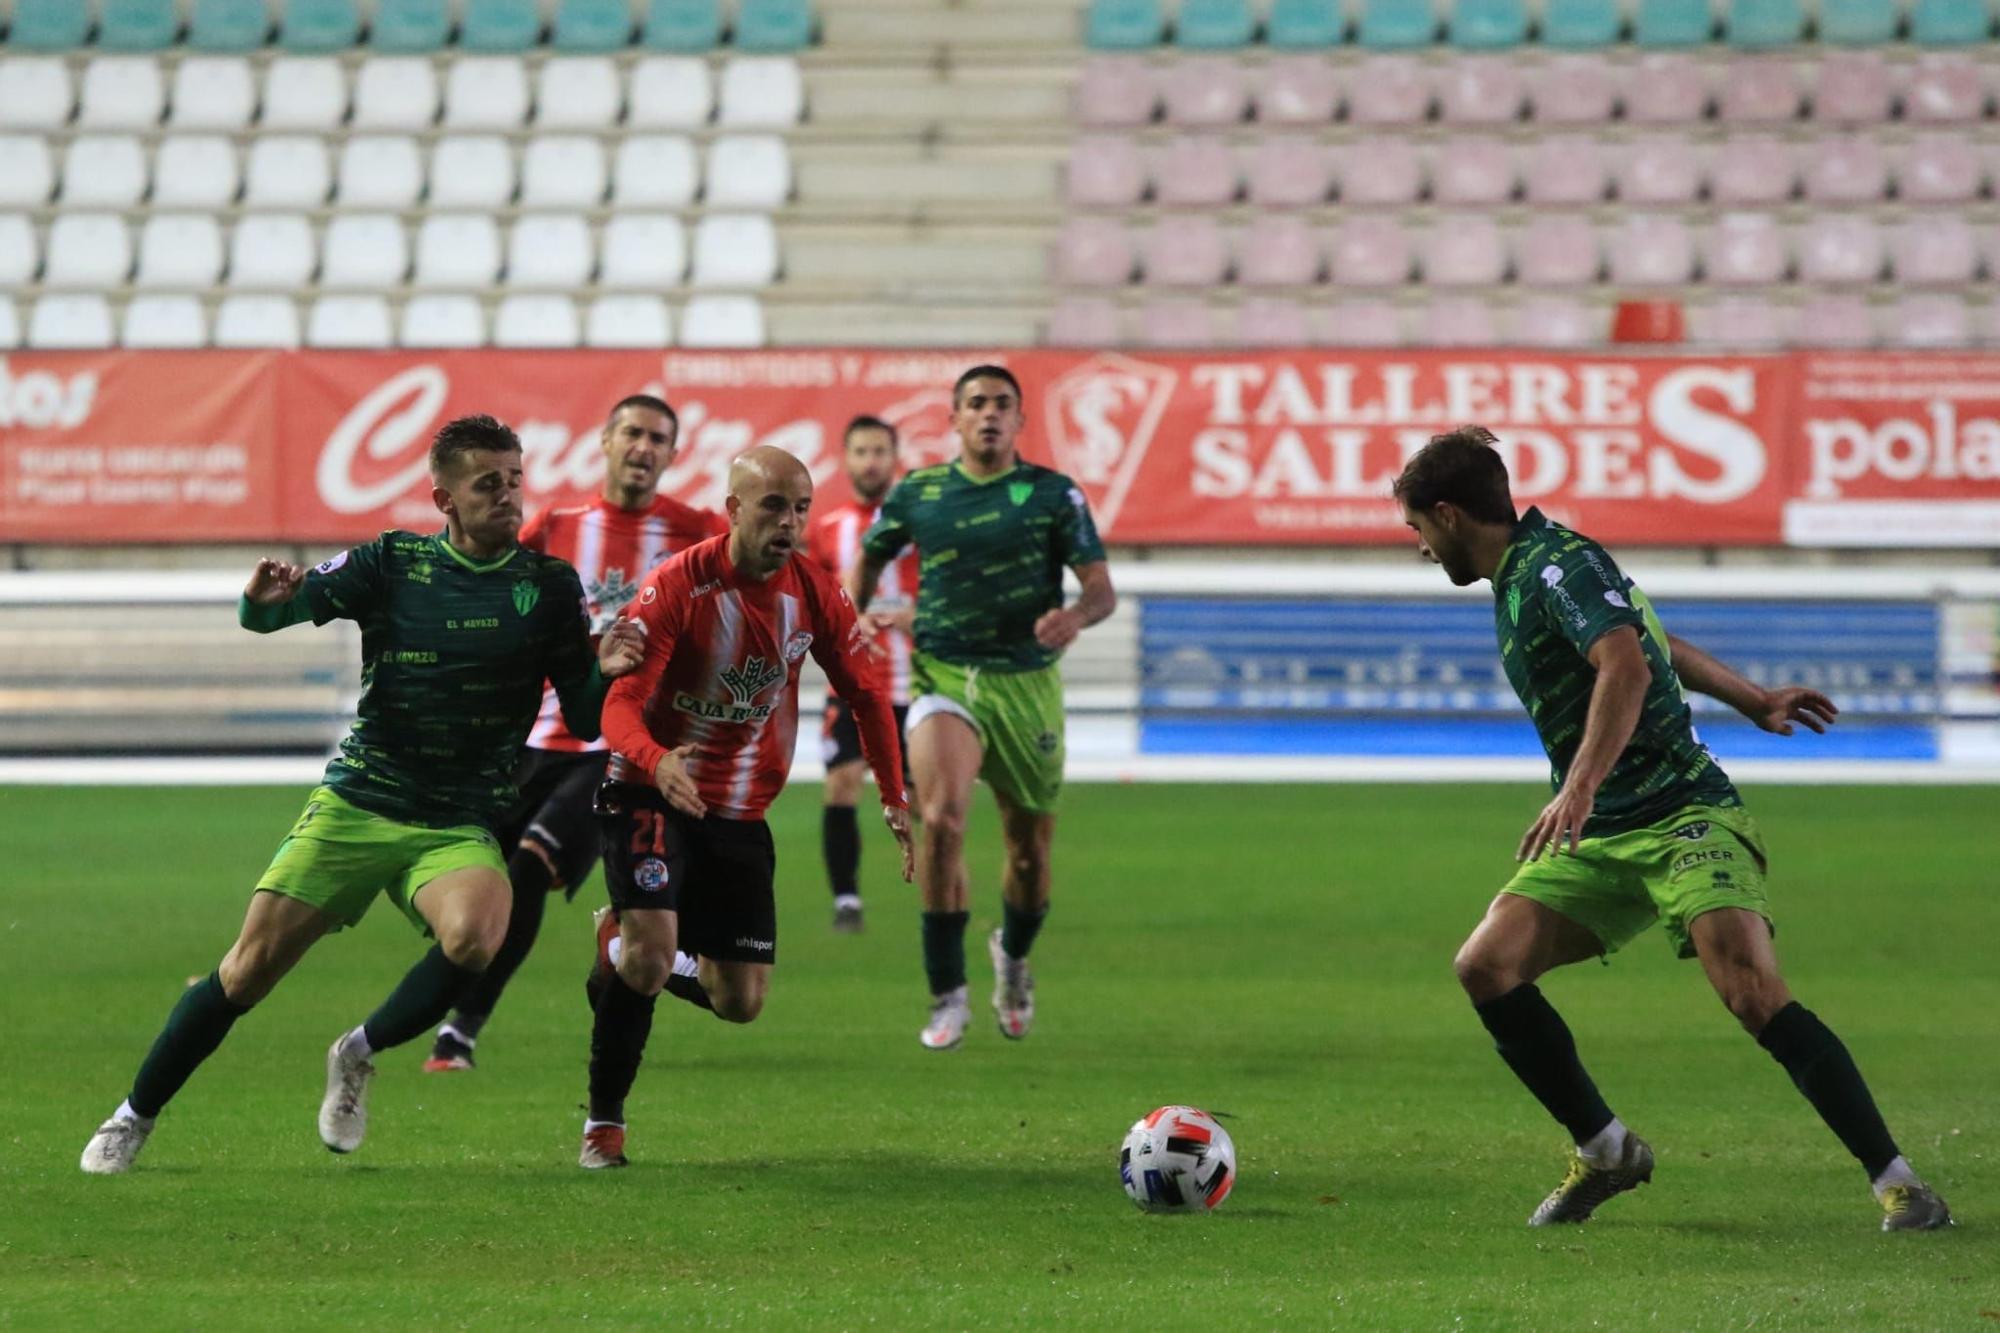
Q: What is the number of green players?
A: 3